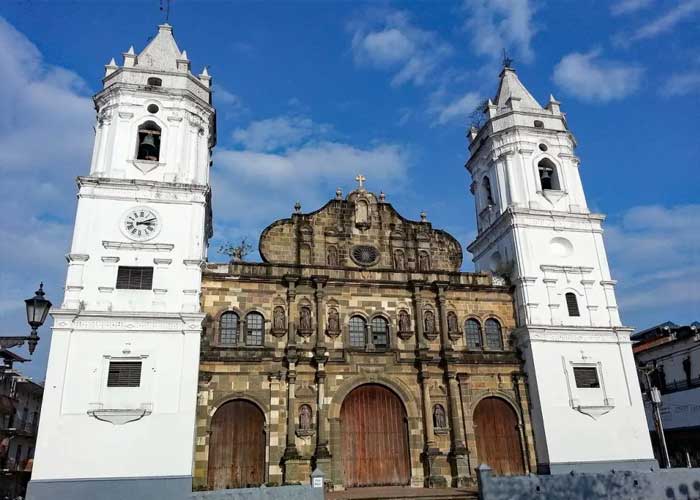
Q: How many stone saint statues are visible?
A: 11